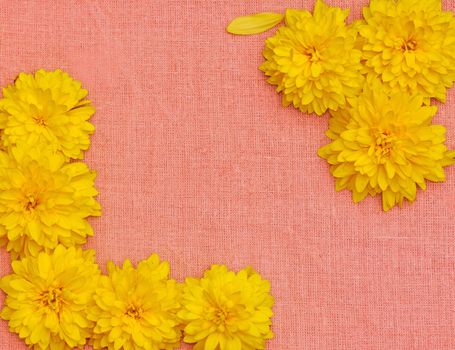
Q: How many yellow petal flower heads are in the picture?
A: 8